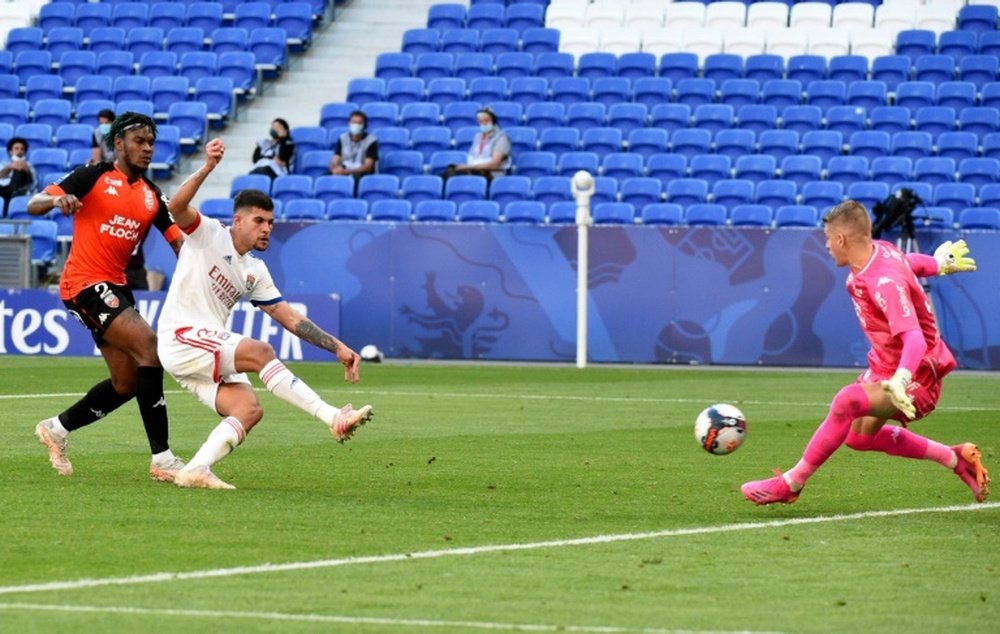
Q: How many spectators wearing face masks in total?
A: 5